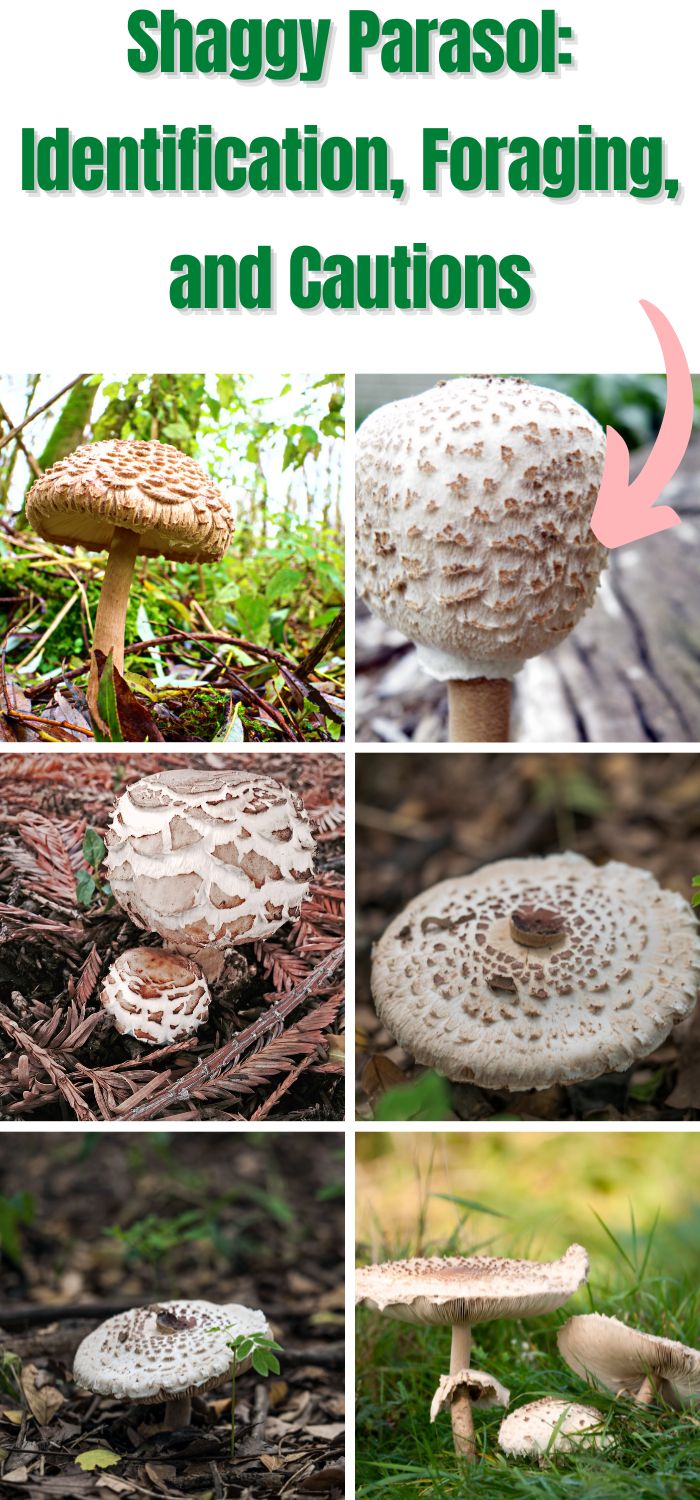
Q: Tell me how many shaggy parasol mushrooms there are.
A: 9